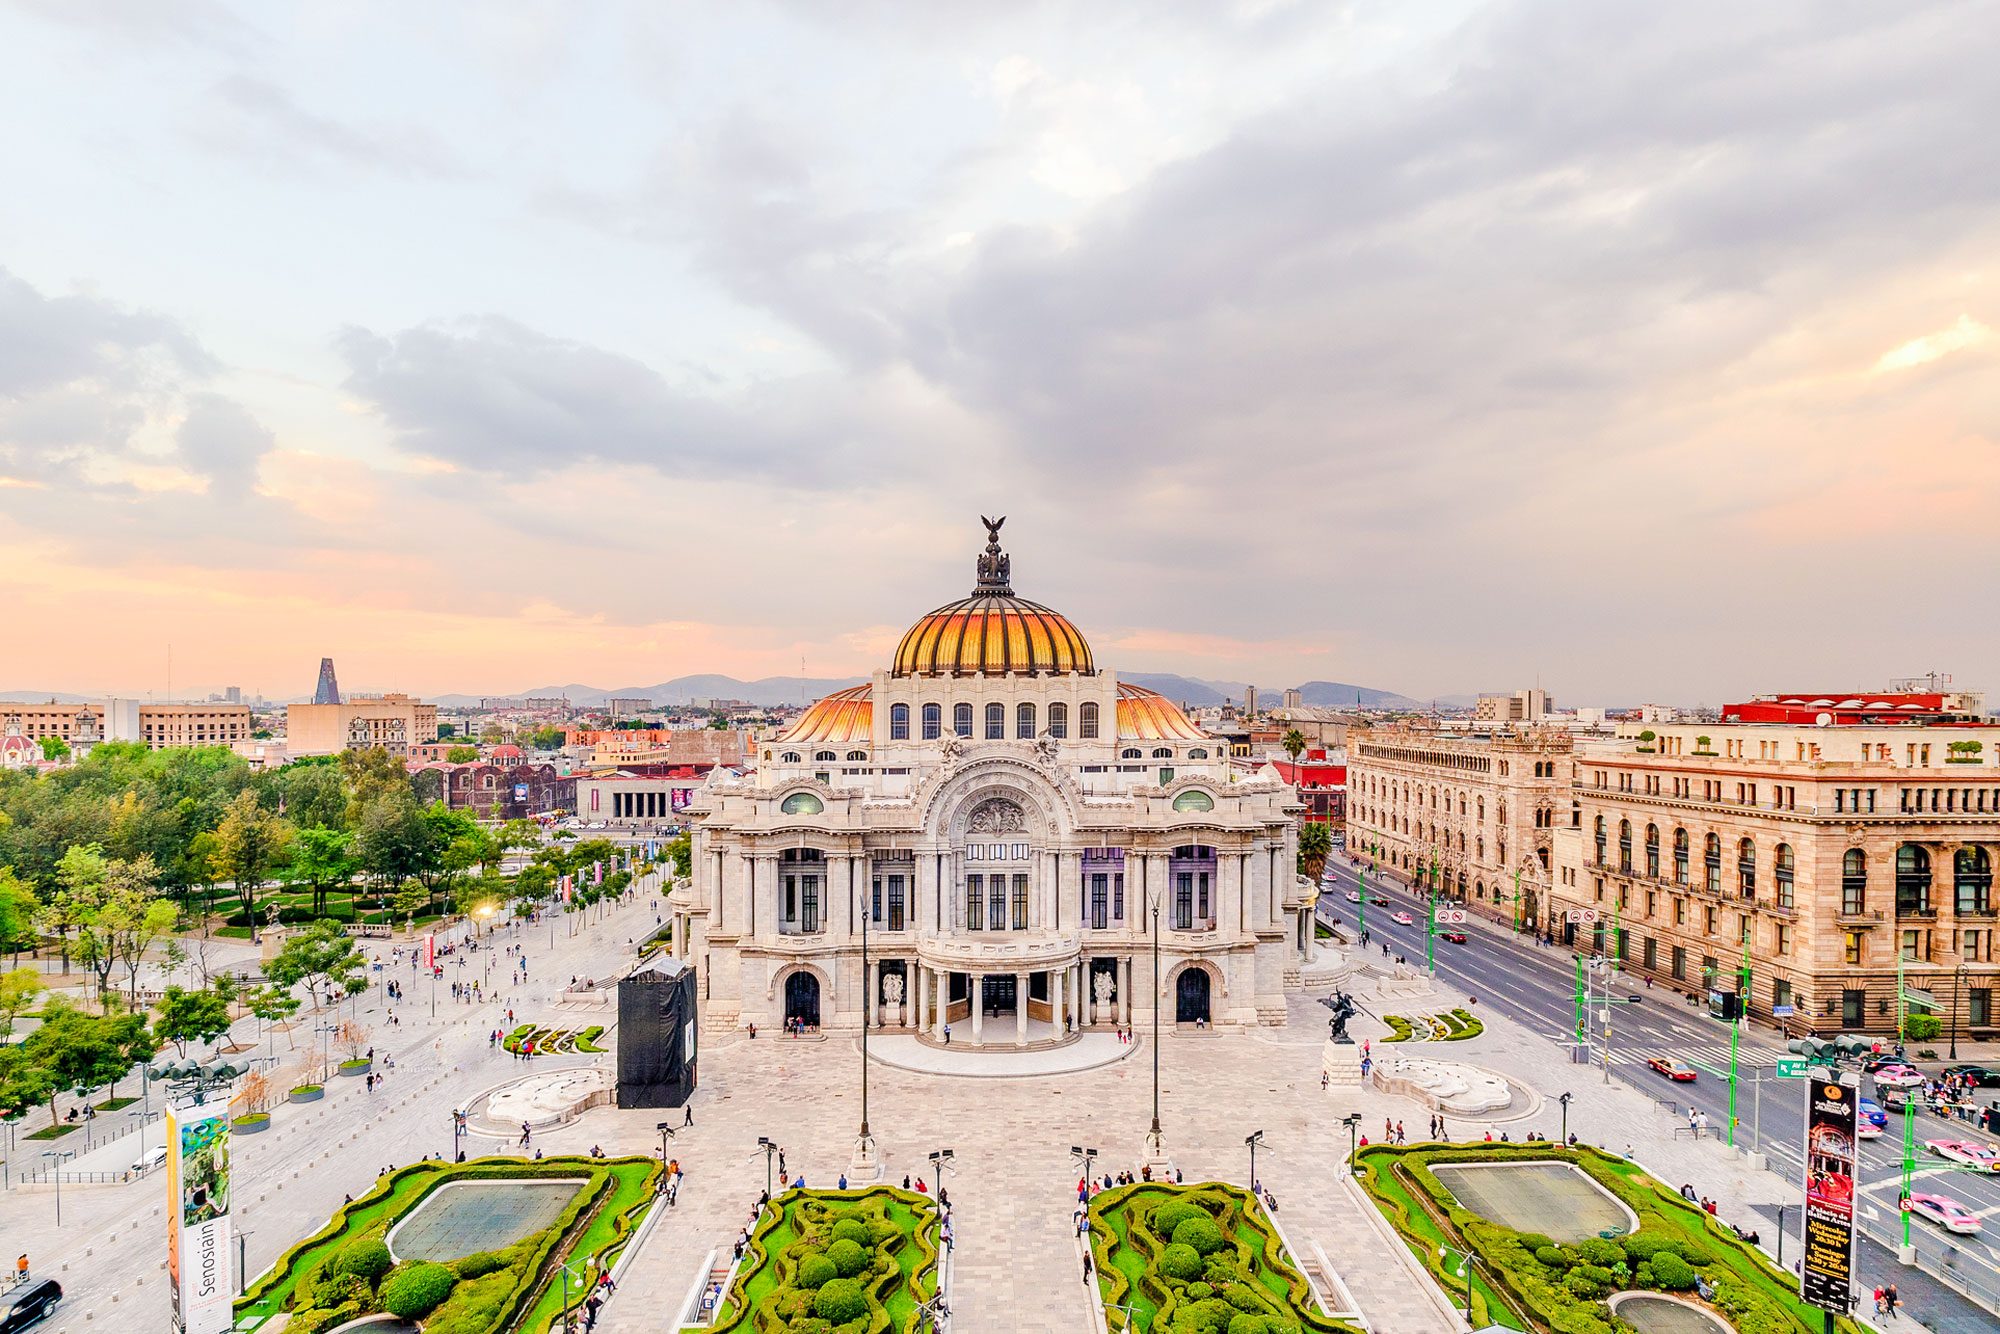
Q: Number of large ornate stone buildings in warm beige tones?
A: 2